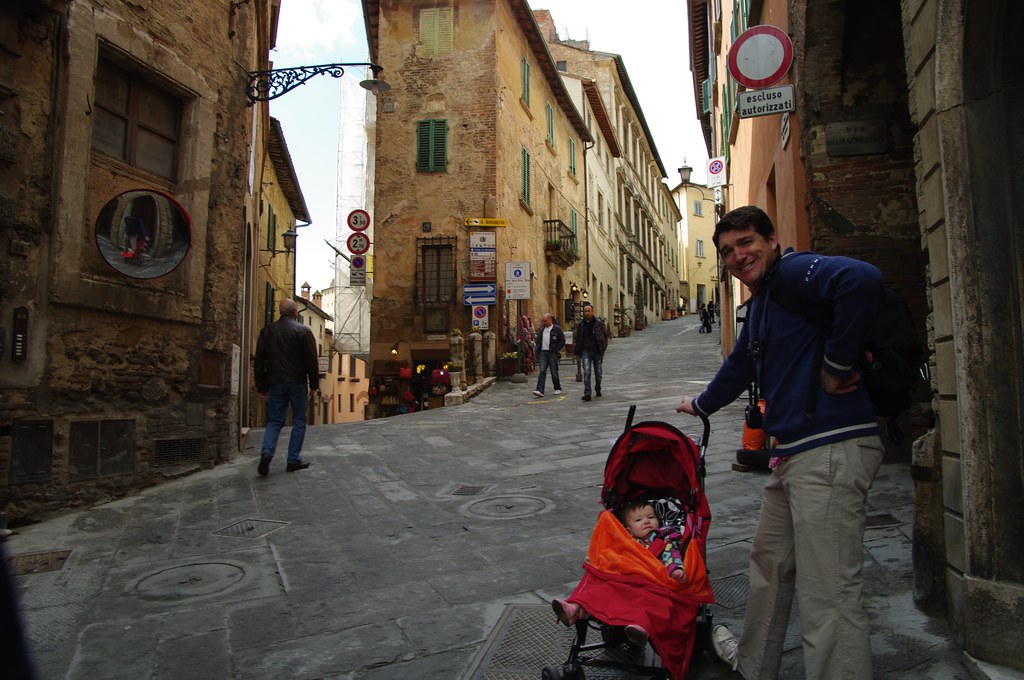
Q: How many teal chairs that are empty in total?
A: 0